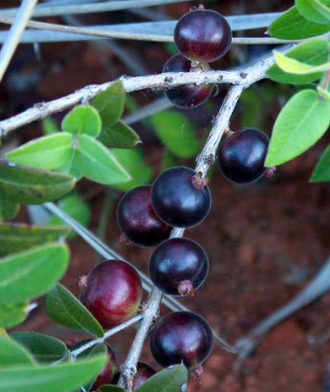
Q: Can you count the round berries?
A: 10